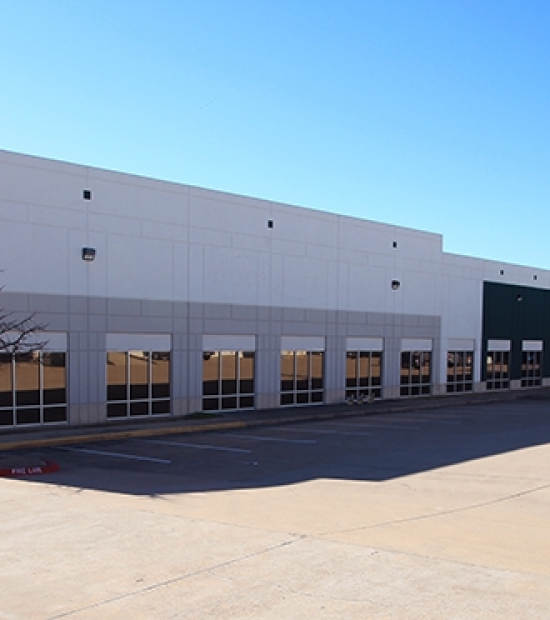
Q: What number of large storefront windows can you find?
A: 9